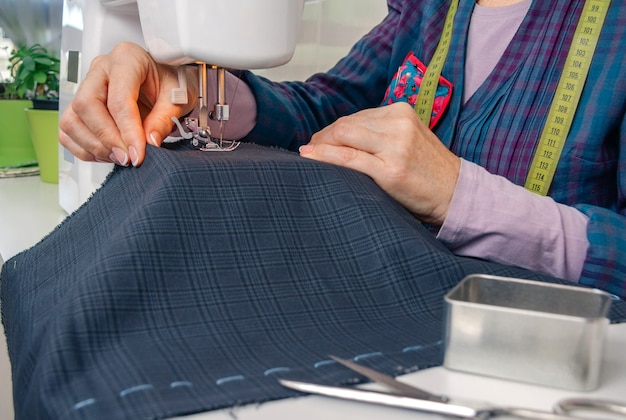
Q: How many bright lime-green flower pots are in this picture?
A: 2